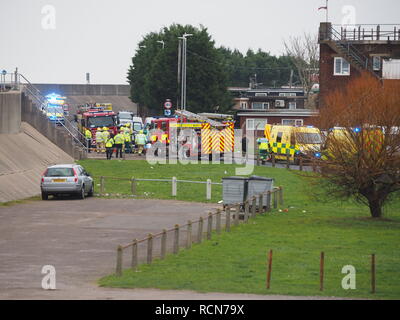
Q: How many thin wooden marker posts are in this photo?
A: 3